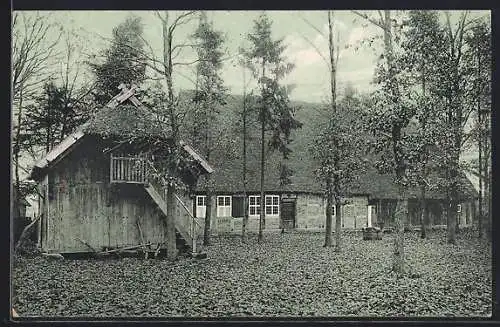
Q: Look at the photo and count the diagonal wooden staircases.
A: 1